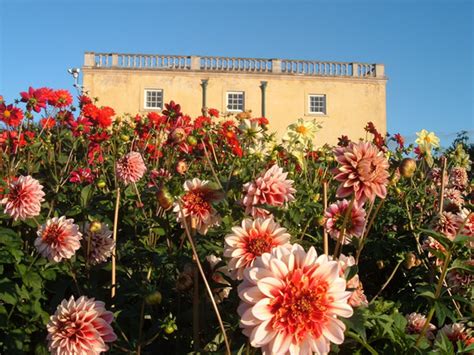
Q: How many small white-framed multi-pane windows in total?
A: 3